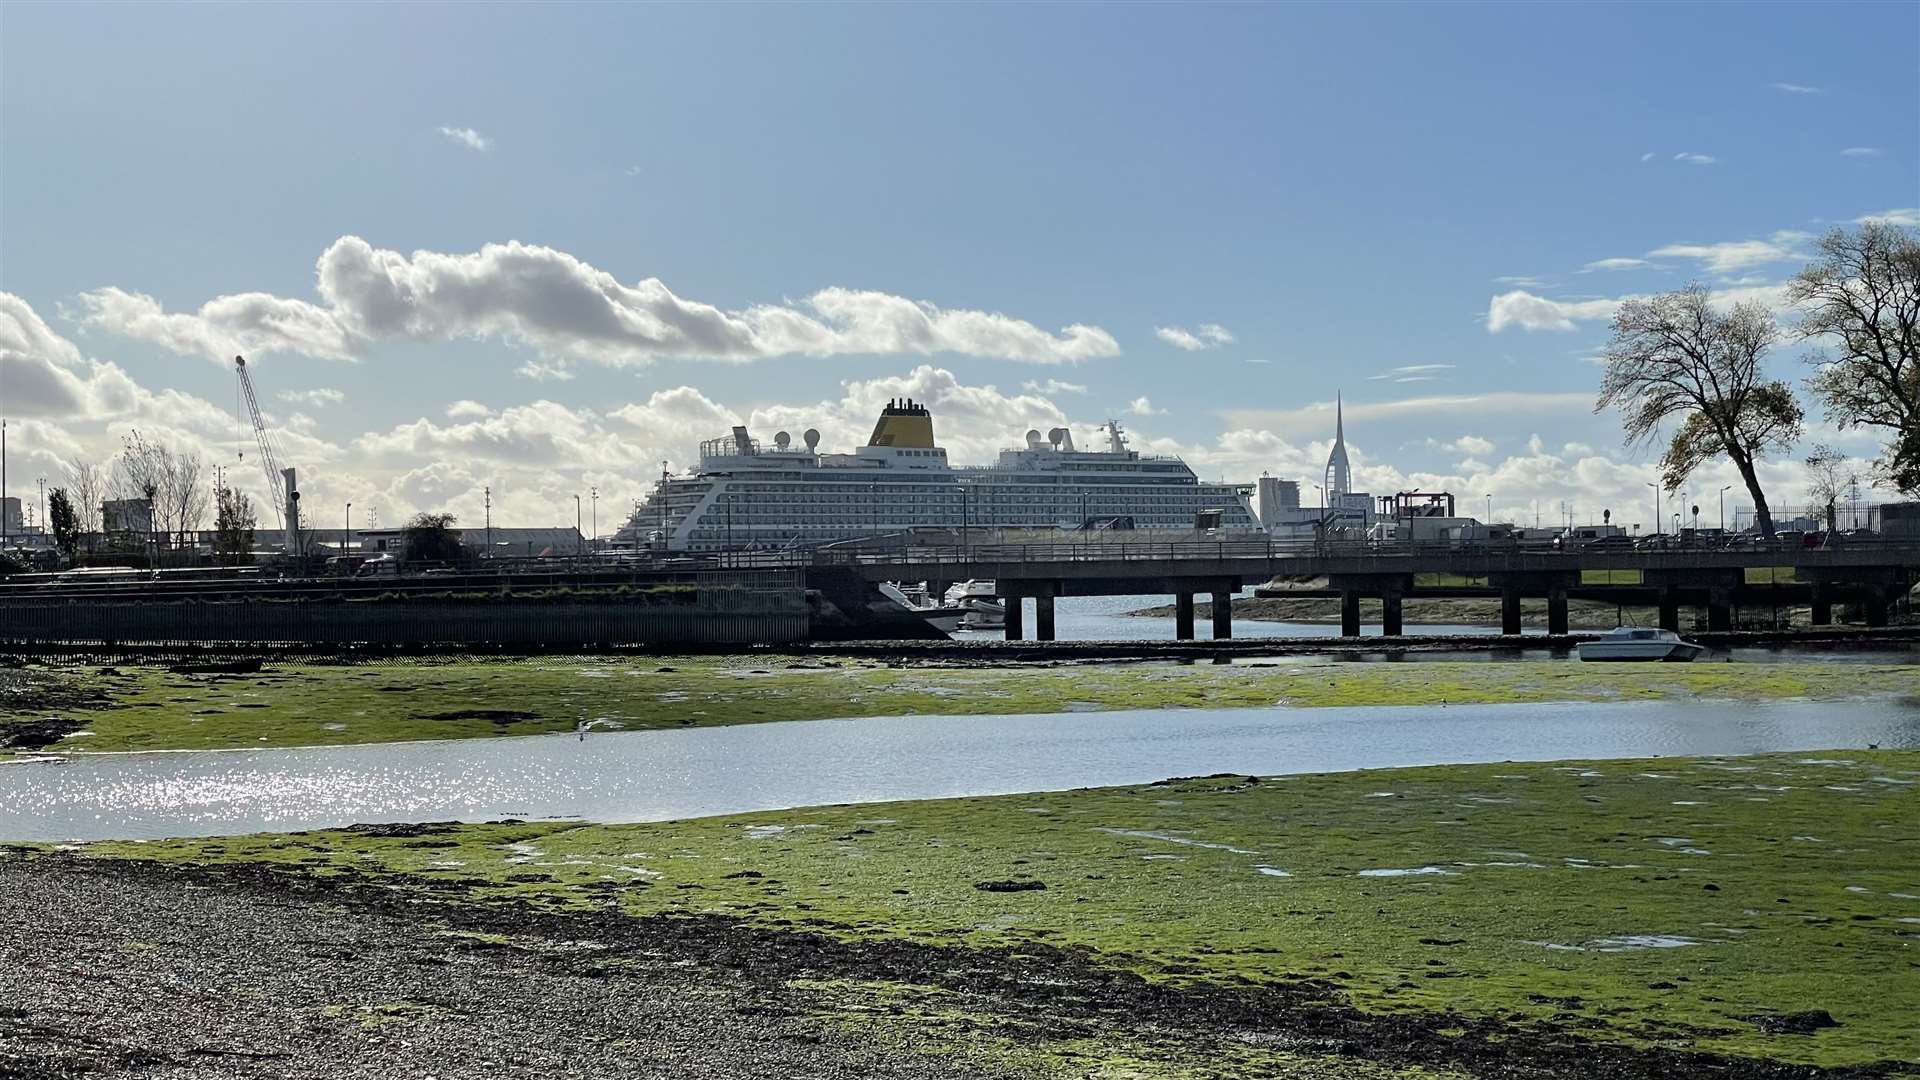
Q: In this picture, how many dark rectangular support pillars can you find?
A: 12